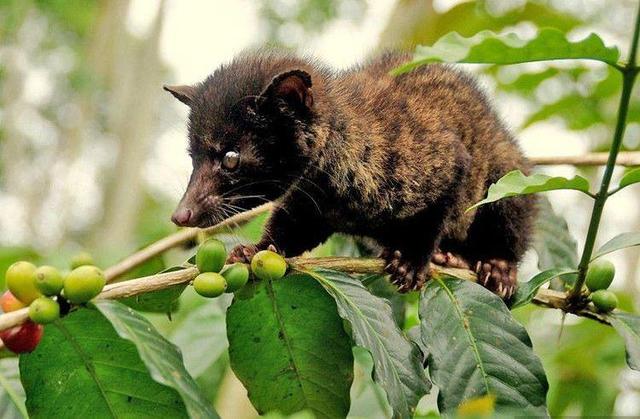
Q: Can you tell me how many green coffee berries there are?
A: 11